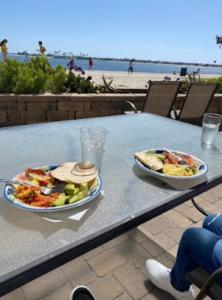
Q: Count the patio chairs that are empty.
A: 2